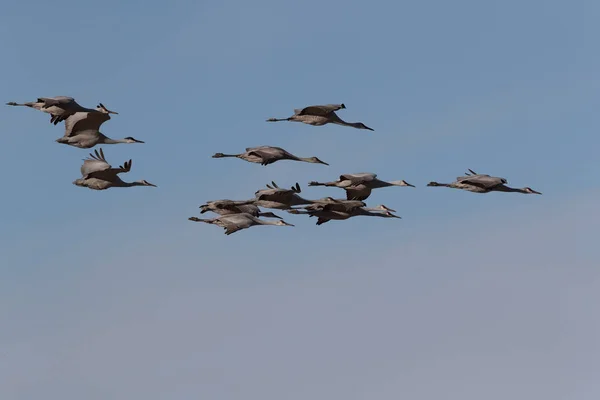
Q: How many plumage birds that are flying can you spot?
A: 12